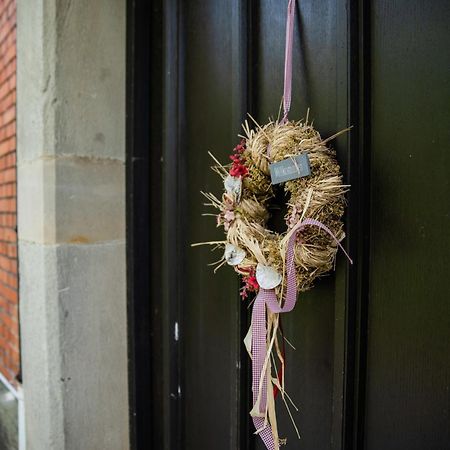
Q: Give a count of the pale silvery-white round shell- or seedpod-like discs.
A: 3